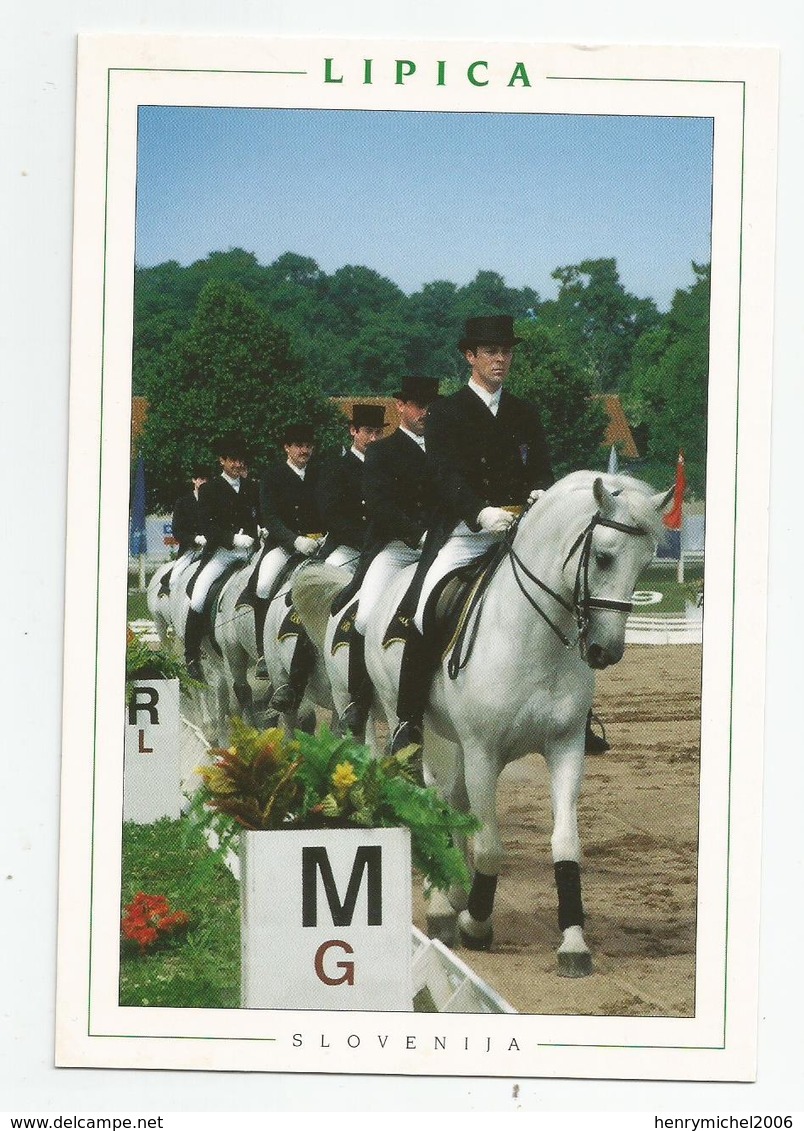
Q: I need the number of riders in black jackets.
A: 6